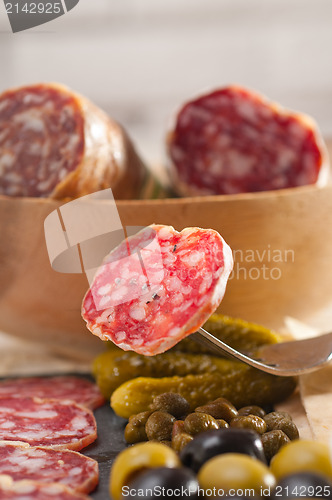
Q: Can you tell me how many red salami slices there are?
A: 5